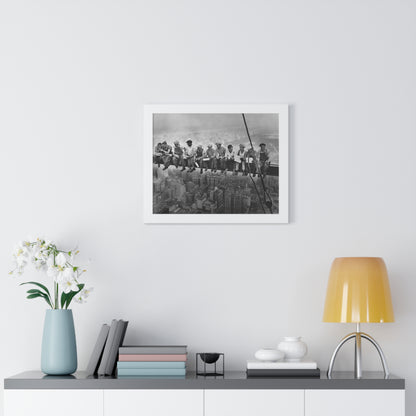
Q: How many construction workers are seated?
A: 11